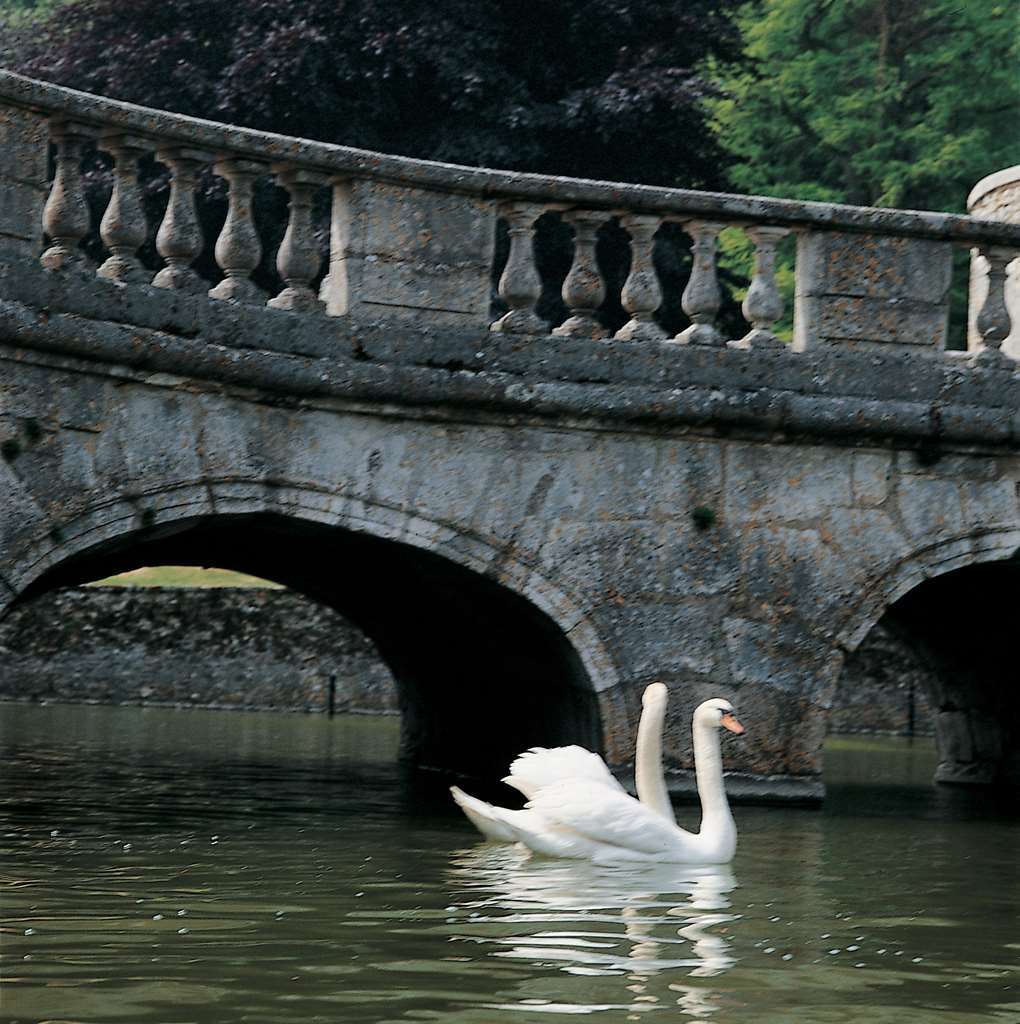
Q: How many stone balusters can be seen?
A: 11